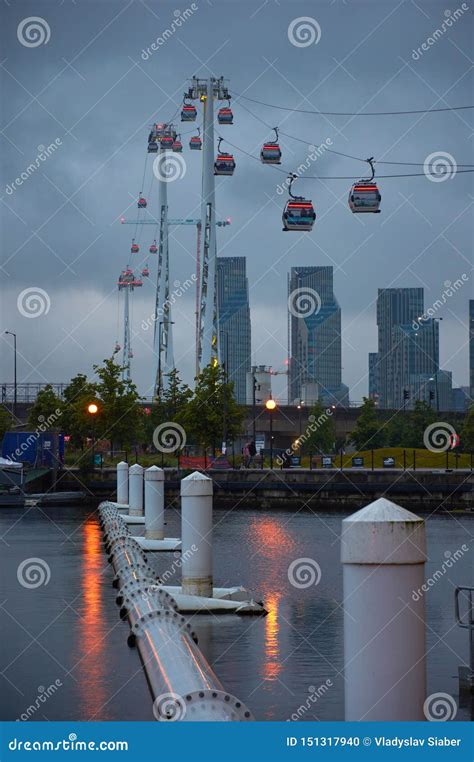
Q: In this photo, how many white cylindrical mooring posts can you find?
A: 5